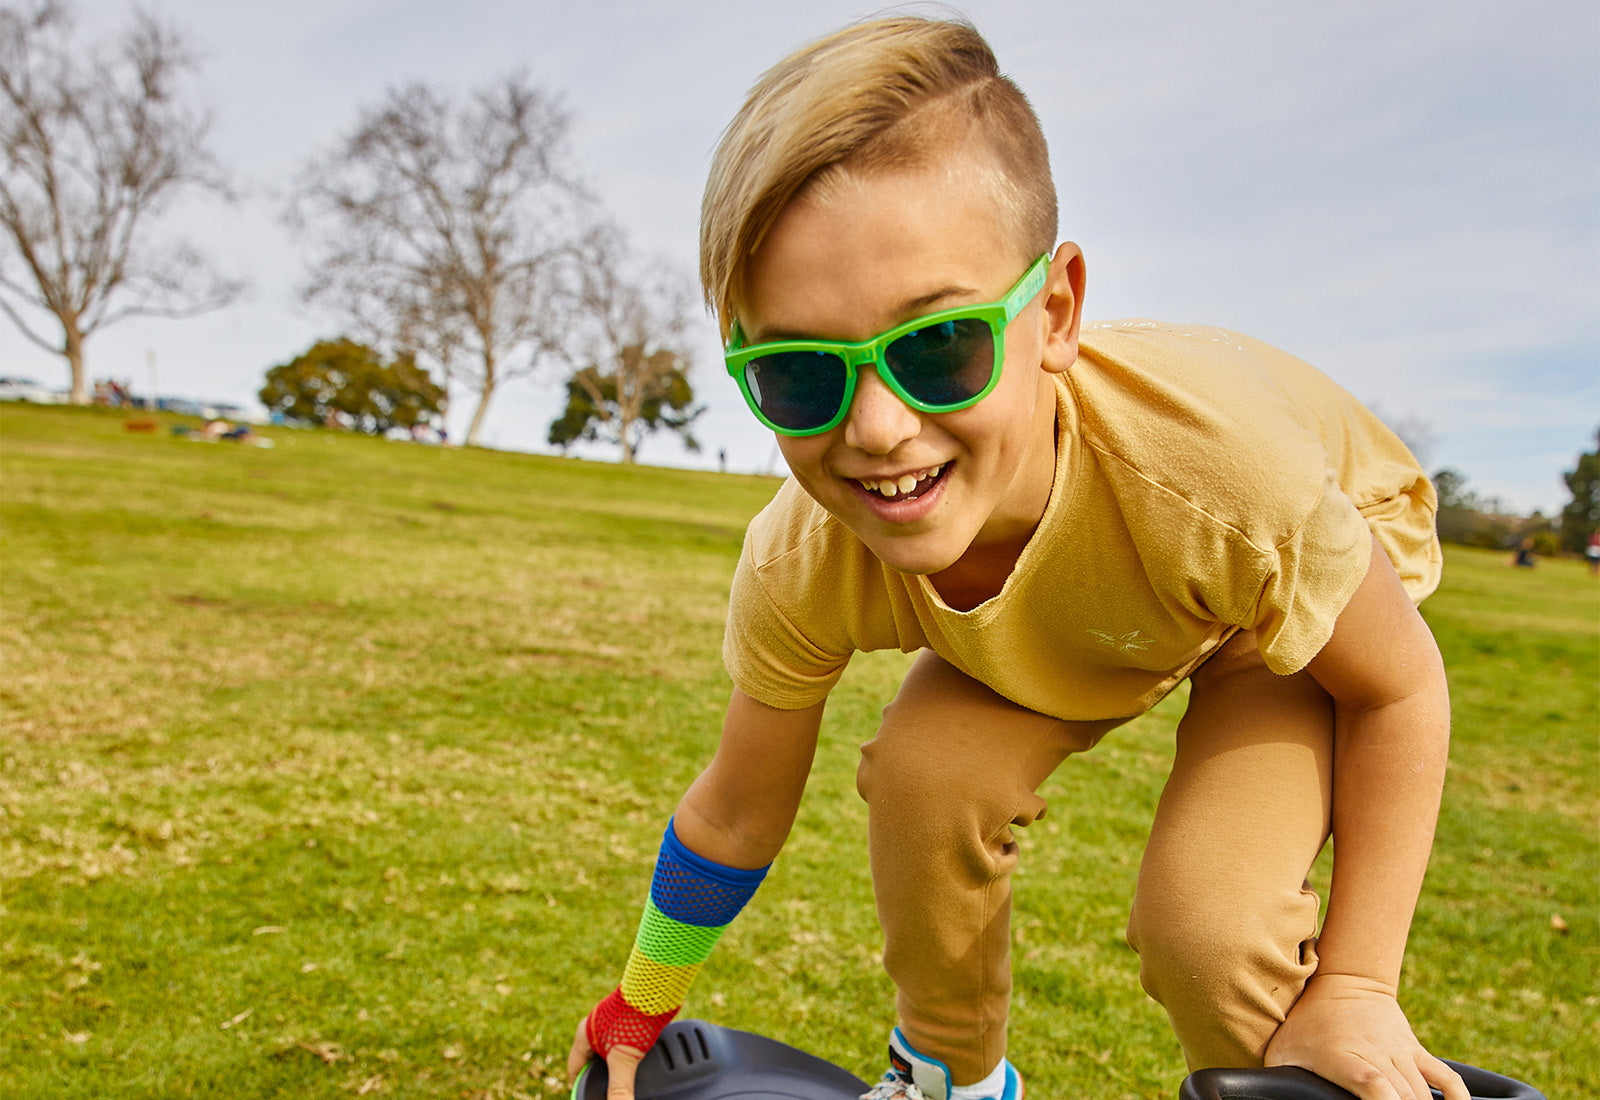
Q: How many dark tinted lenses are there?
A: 2